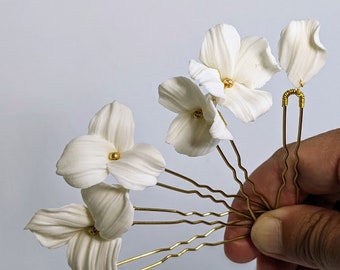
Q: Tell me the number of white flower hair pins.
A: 5